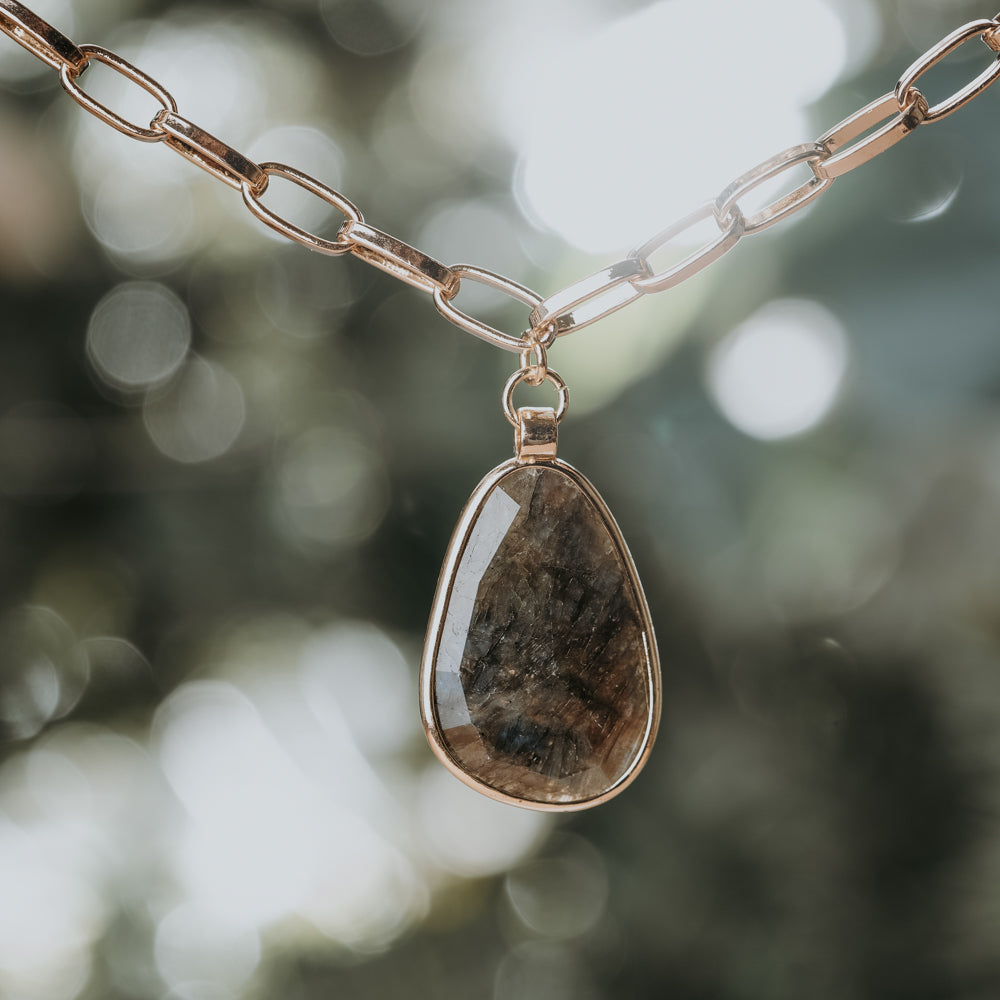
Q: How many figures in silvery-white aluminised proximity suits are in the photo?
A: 0